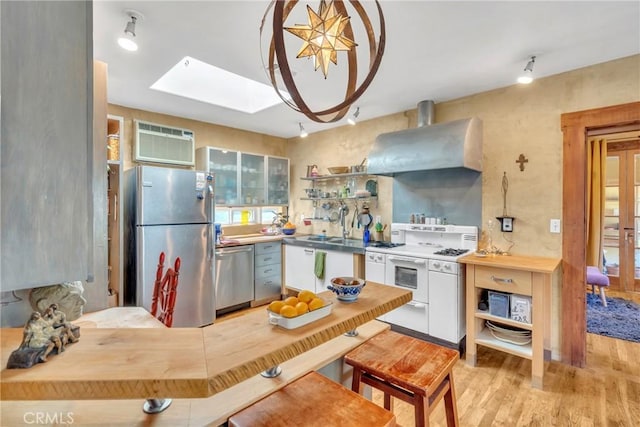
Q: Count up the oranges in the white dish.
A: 6